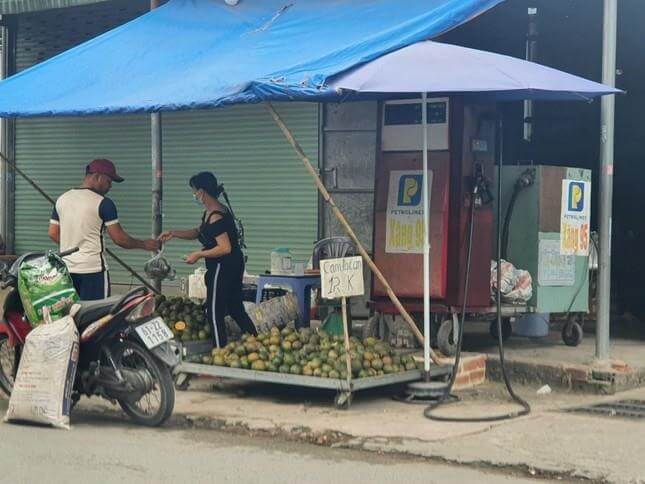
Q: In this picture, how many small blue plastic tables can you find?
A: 1